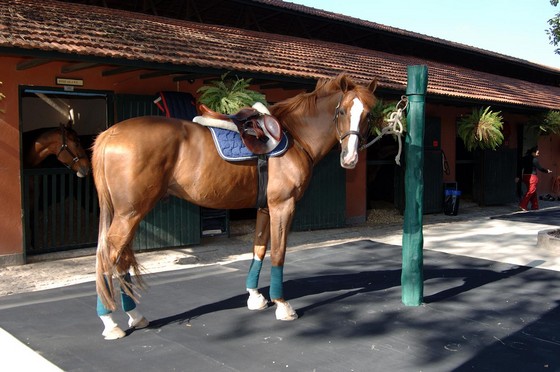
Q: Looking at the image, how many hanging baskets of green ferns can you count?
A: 4